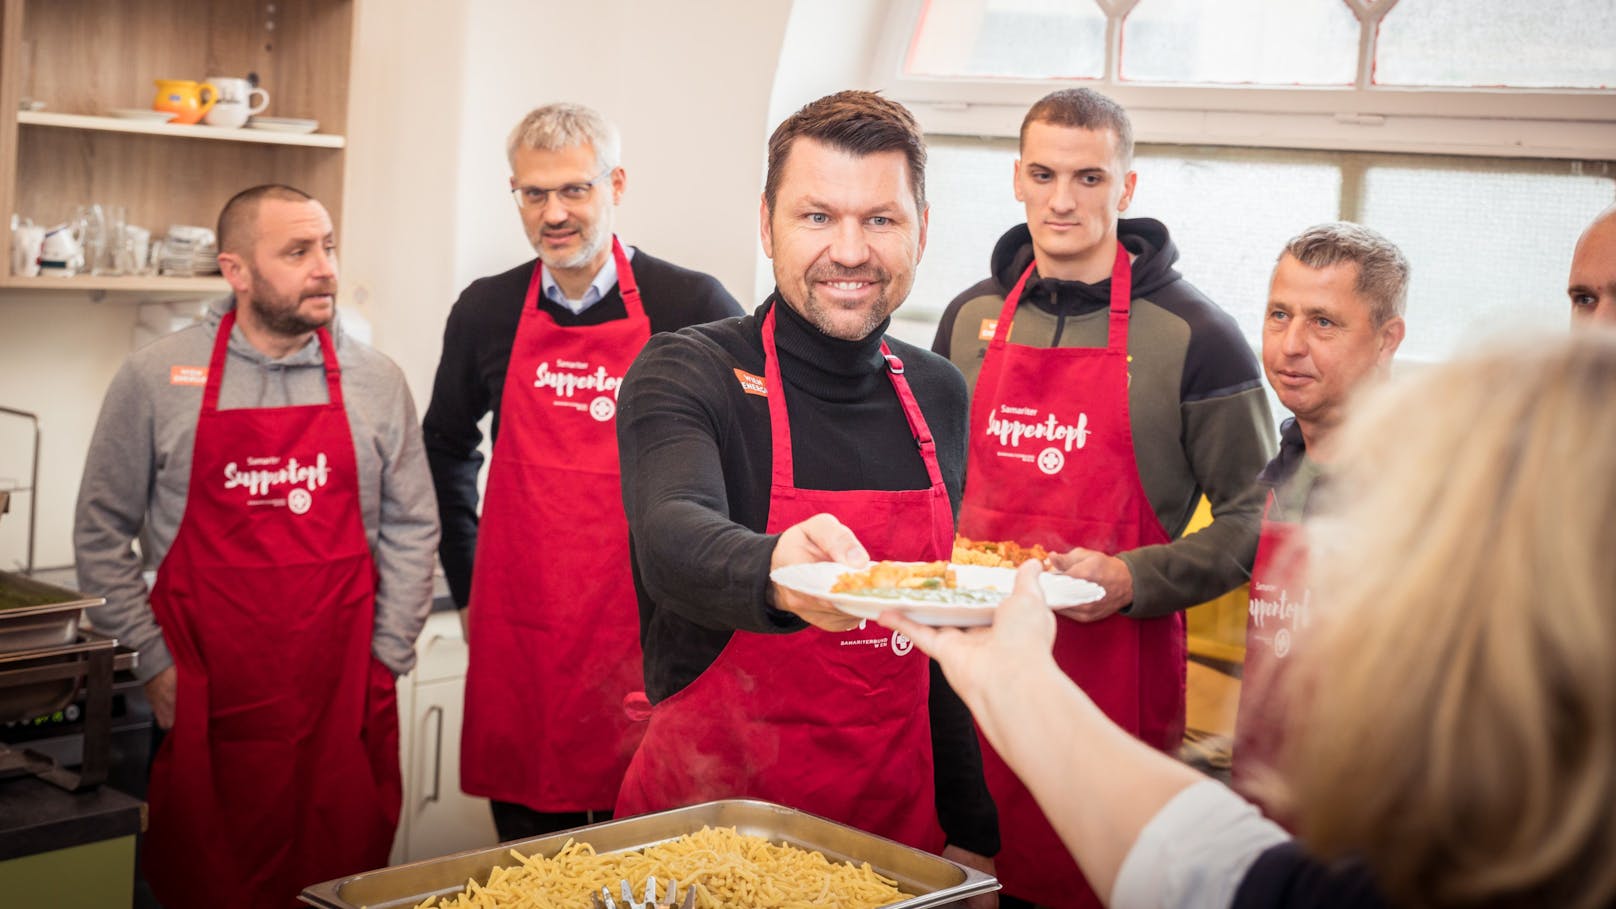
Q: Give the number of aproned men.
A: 5